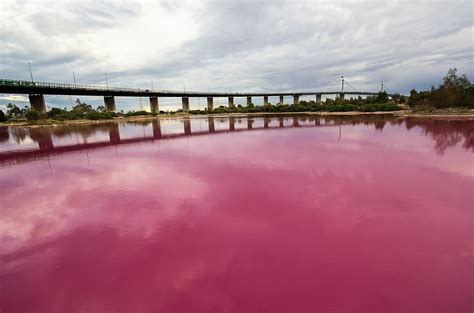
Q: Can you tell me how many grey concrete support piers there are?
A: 12